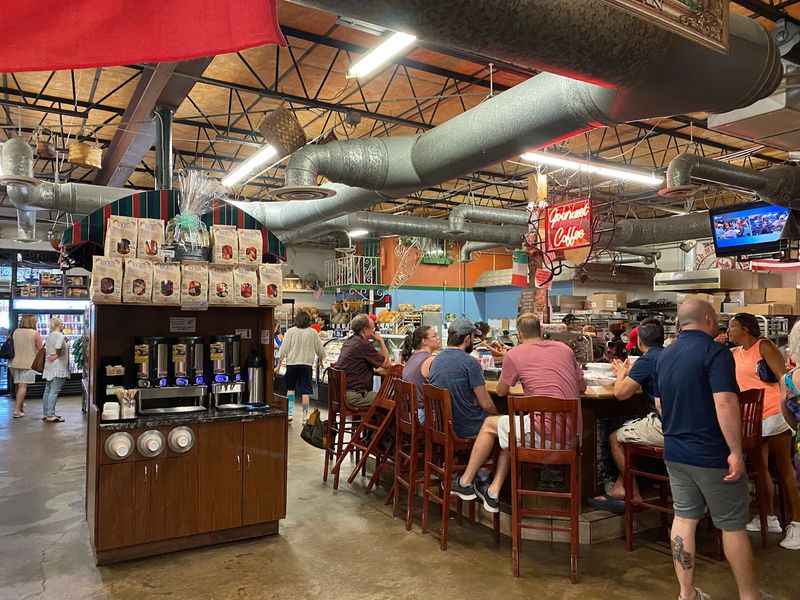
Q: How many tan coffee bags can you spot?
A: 11